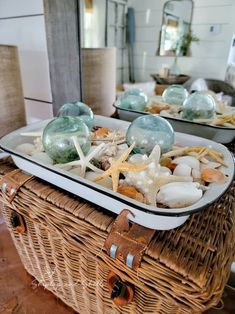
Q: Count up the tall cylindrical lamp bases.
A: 2